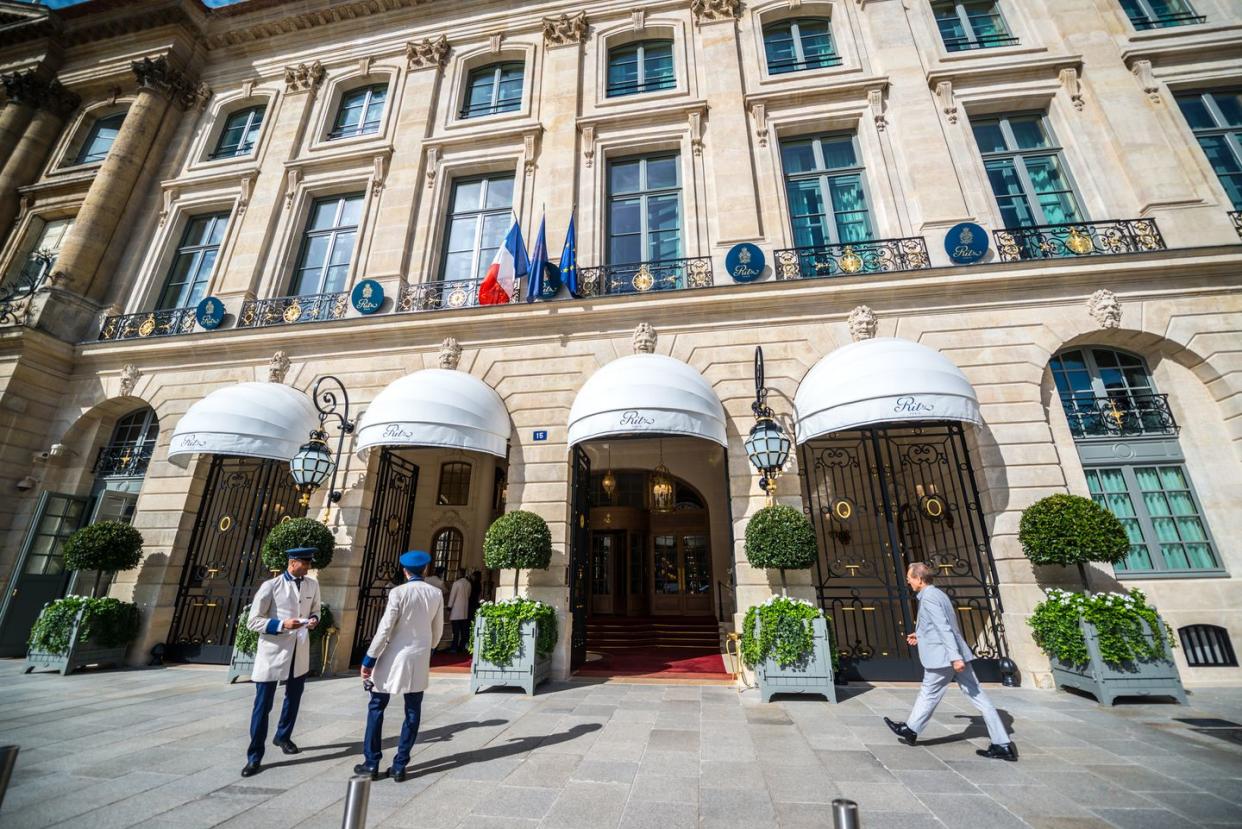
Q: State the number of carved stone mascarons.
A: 6